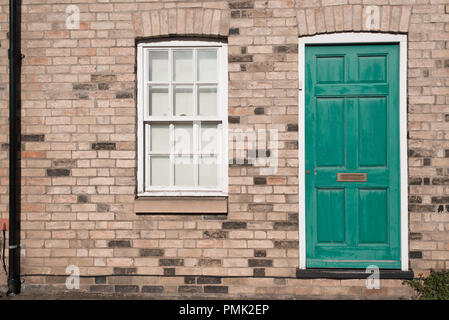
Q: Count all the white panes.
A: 12